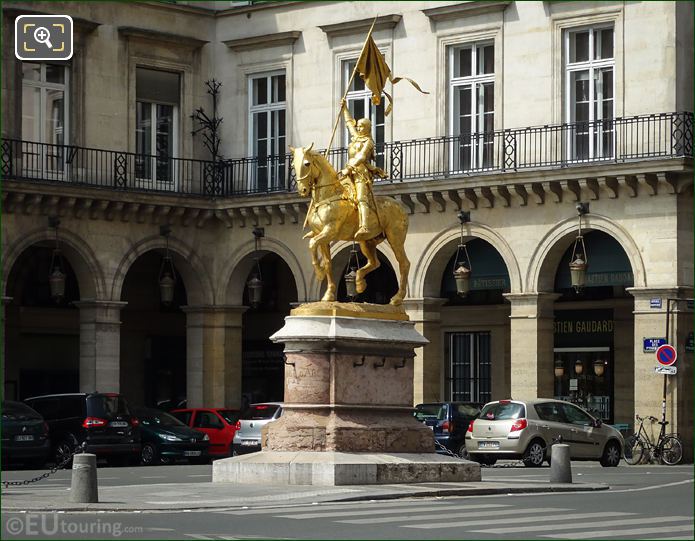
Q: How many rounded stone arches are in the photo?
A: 6